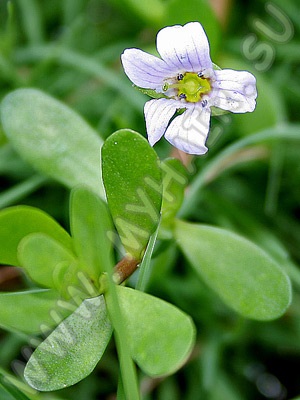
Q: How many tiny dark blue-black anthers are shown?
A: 4